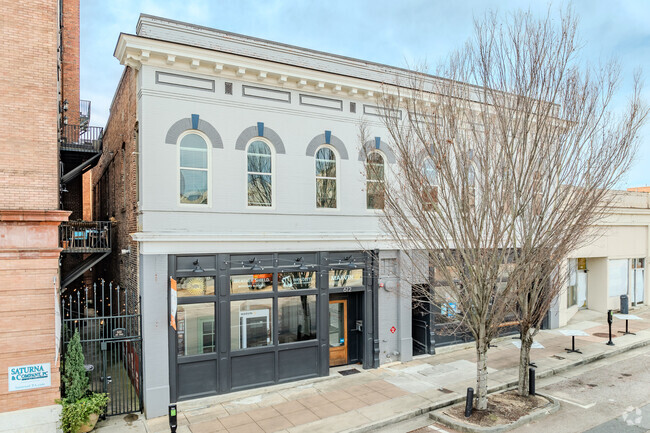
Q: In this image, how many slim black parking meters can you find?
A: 2